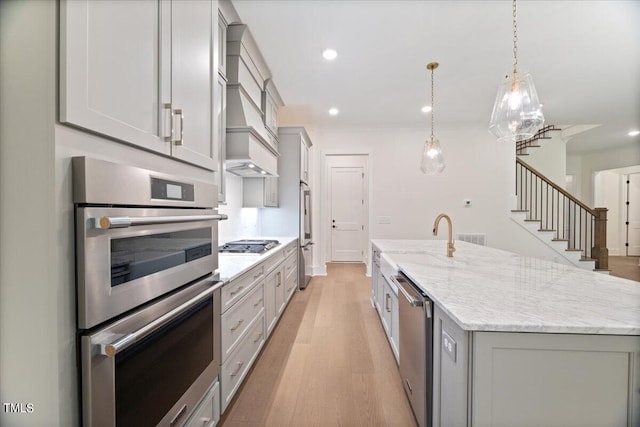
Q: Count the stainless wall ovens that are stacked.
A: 2